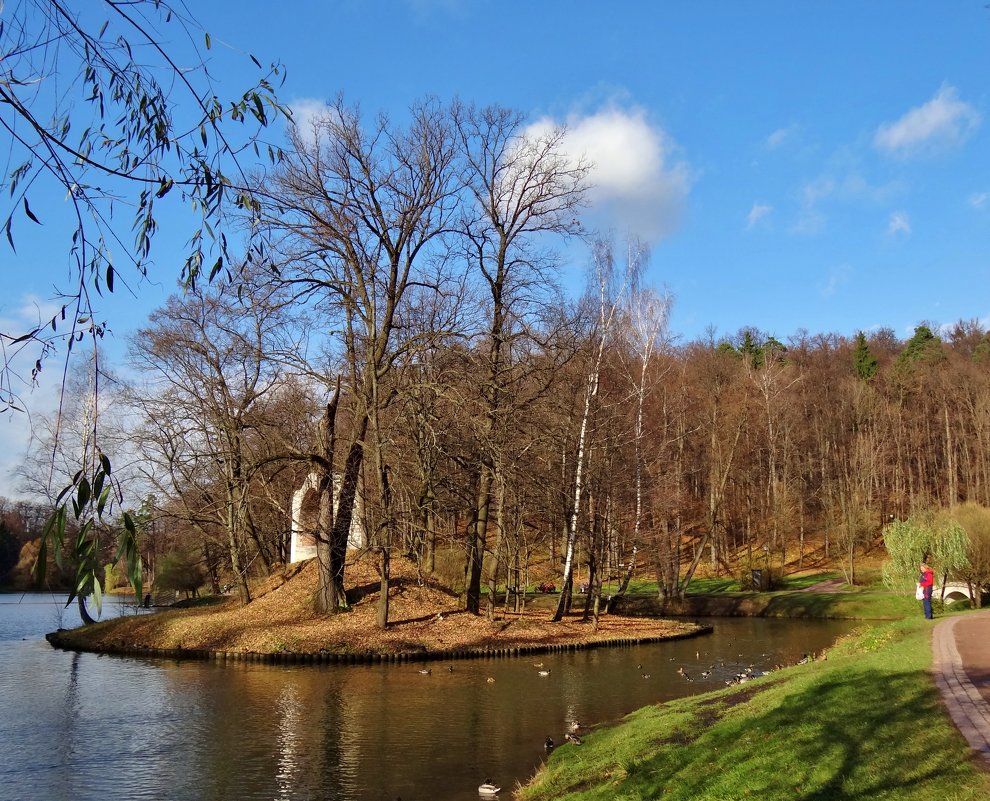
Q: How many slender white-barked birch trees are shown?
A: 2